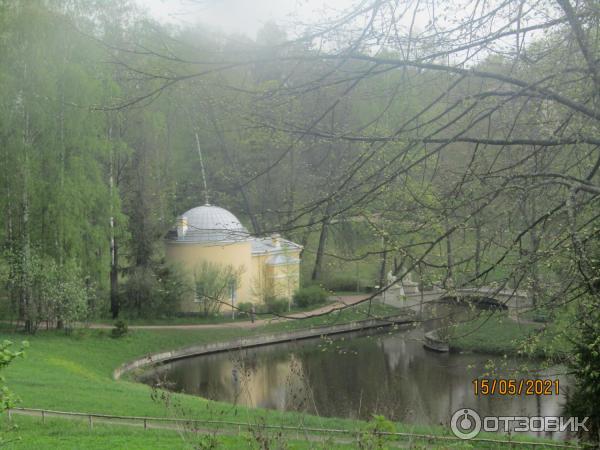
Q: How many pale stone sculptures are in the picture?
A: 2